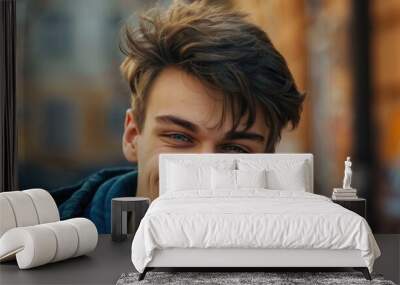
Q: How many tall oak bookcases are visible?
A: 0